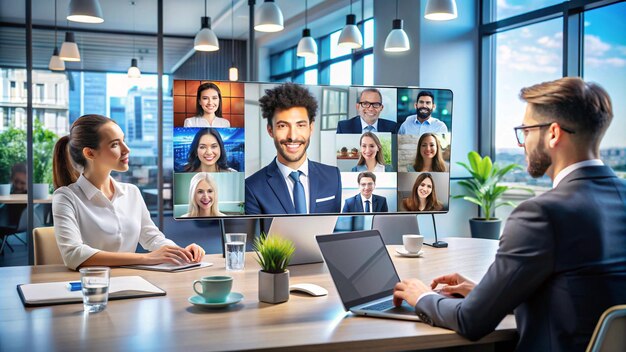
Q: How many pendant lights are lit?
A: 11